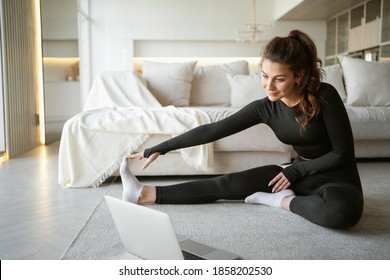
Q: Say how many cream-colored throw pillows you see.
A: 5